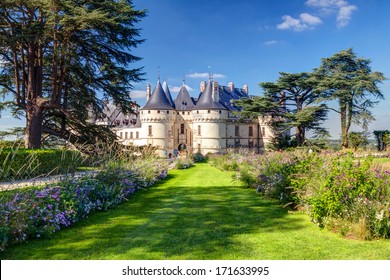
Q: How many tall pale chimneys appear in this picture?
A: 5